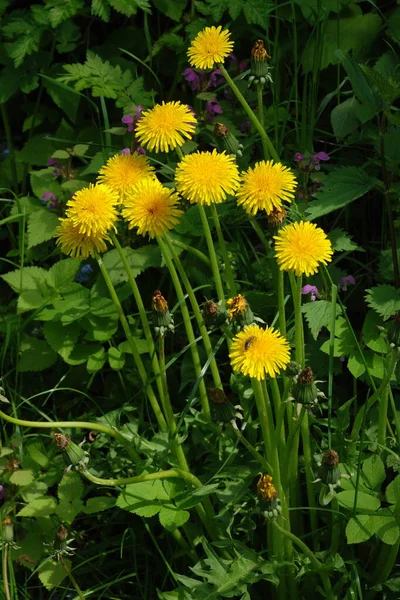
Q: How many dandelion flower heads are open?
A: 10